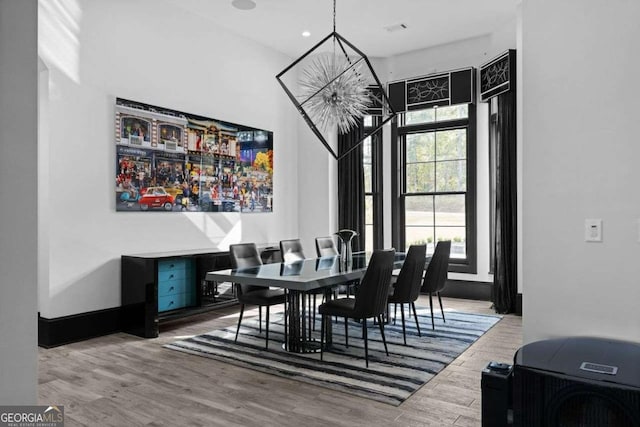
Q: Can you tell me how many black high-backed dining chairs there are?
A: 6